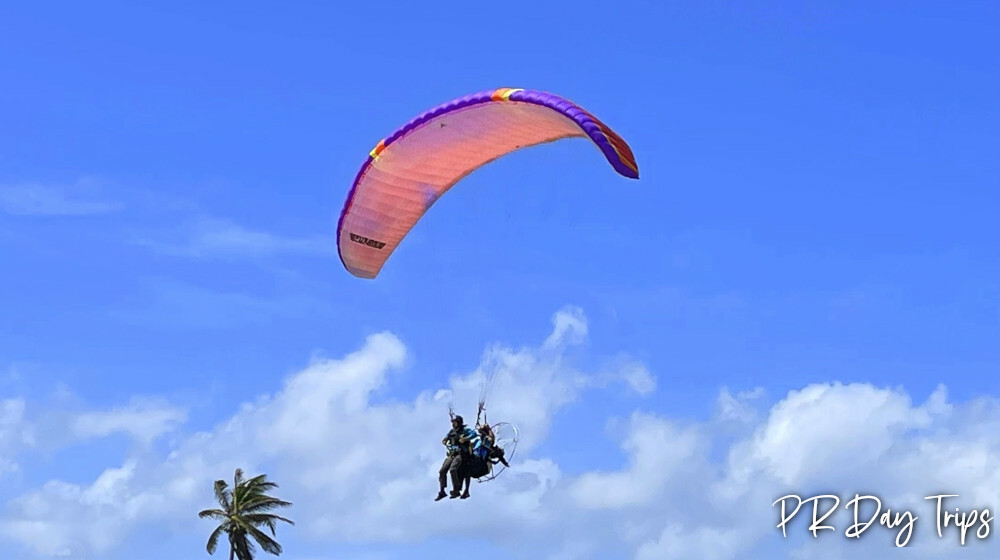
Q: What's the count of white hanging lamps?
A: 0